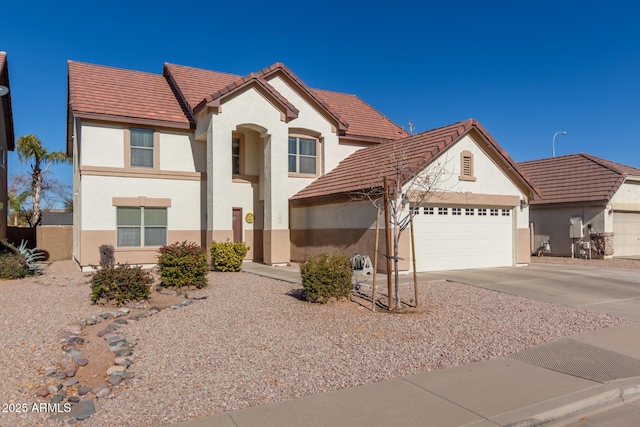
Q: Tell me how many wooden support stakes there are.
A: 3